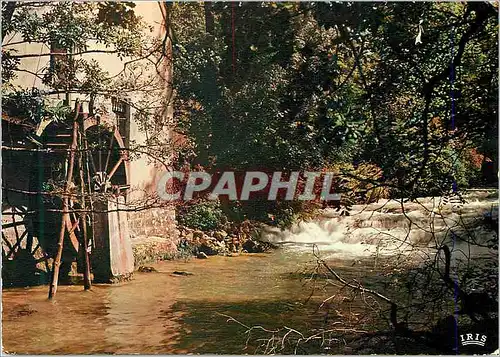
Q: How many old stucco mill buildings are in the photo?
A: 1